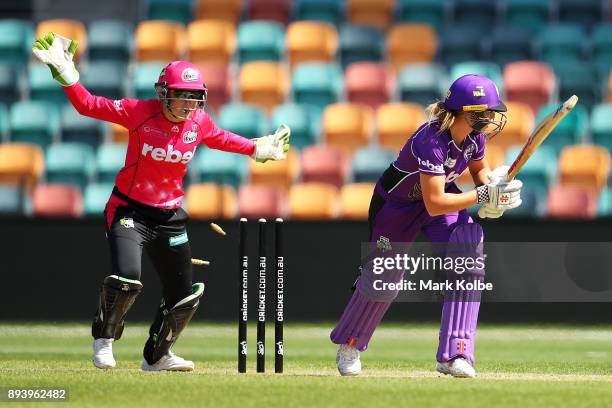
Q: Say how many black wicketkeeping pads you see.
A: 2